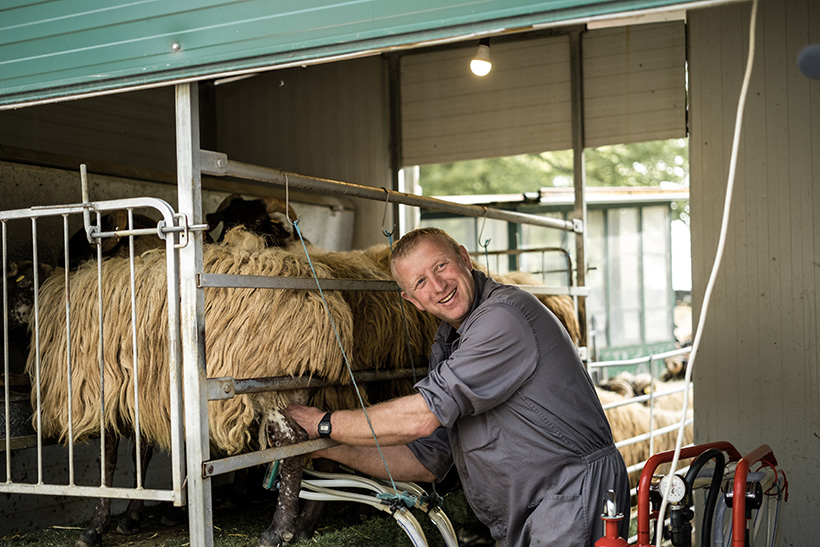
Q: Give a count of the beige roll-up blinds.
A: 2